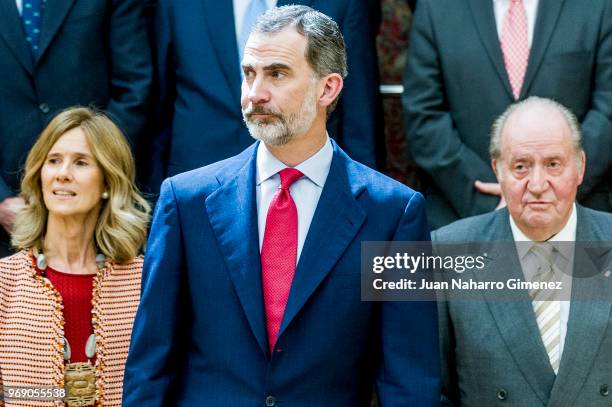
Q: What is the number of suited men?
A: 5